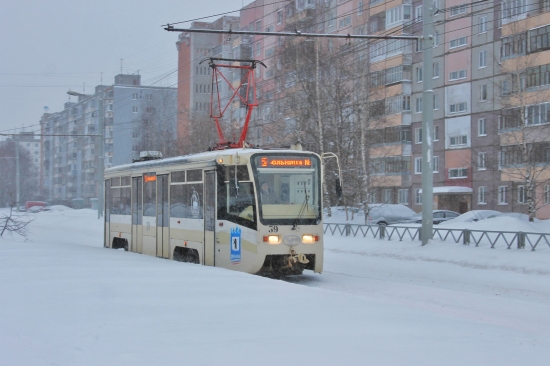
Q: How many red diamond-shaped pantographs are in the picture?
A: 1